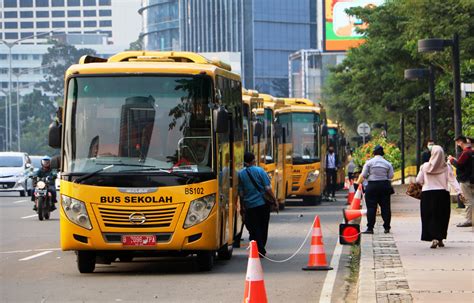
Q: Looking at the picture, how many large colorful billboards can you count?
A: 1